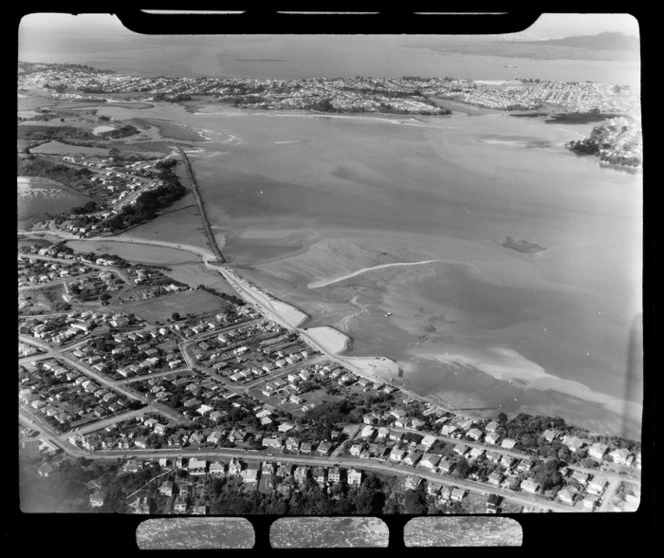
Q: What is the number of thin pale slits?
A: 3